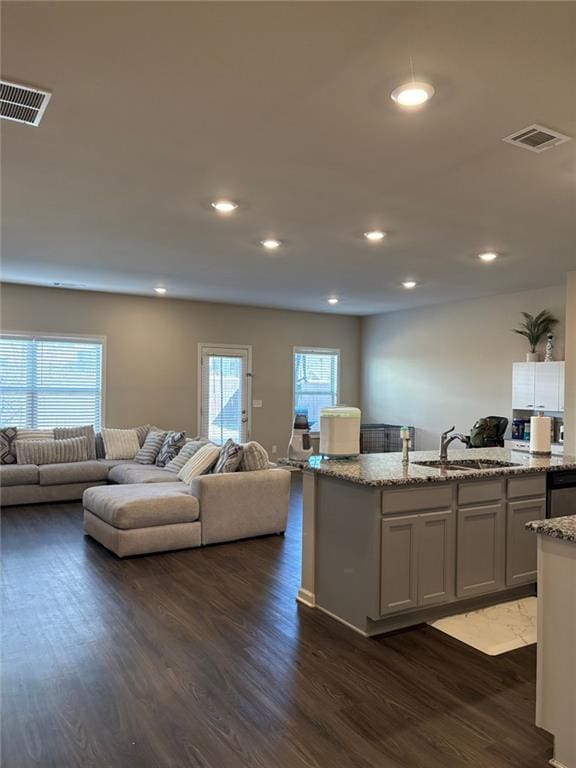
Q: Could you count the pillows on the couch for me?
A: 12